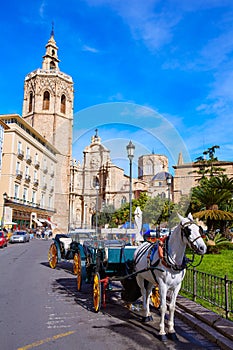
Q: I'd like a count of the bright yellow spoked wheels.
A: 5